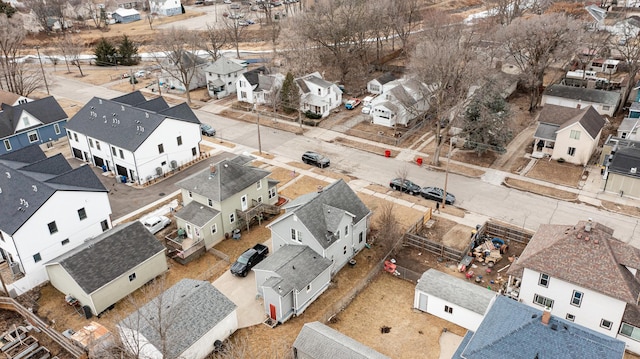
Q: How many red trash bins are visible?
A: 2